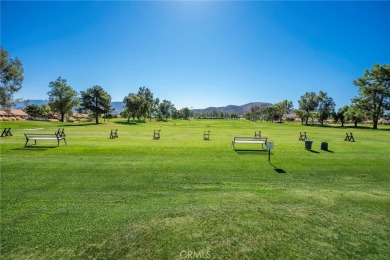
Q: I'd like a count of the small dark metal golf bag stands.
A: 8